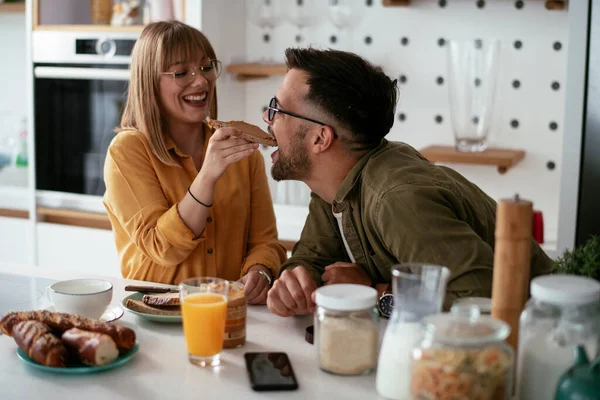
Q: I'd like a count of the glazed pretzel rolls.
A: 3